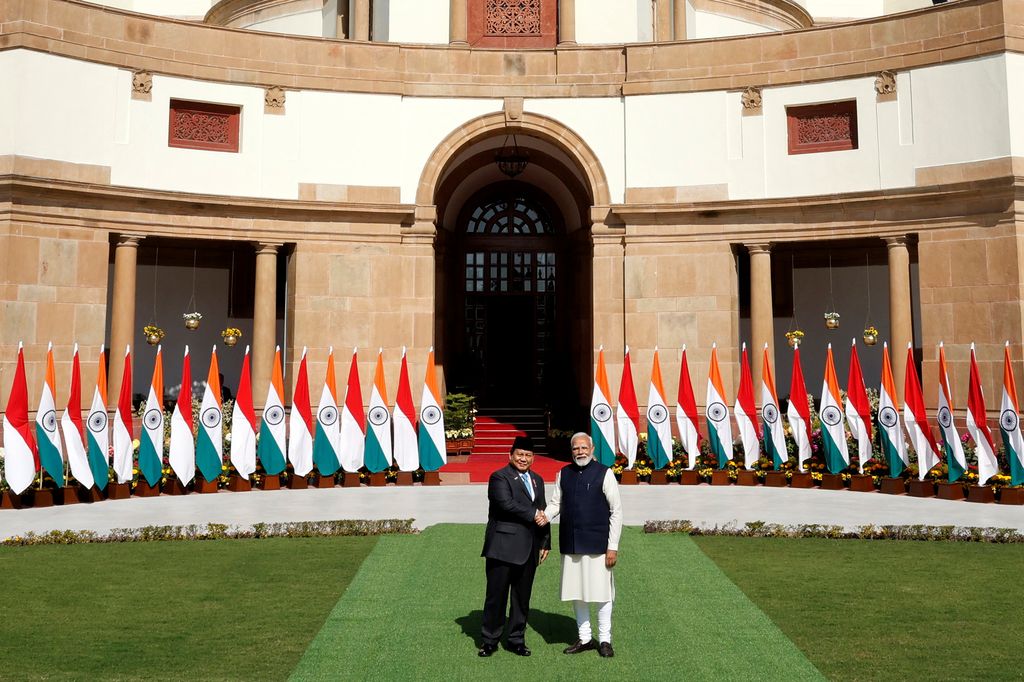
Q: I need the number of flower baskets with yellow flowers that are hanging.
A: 4